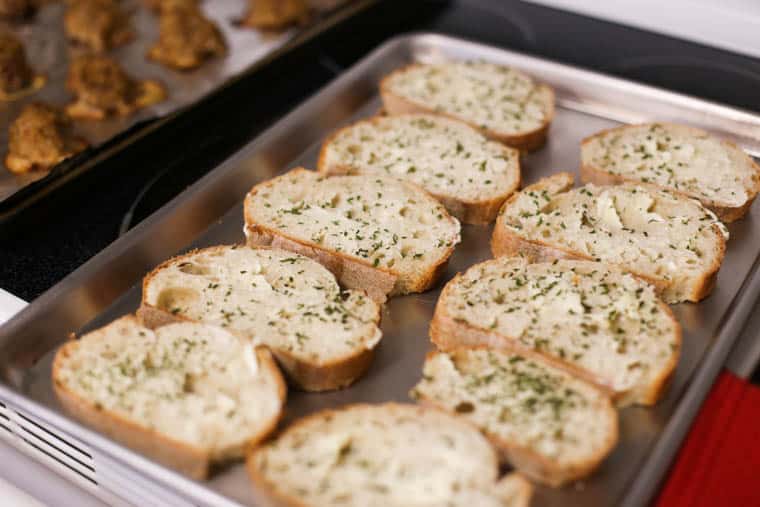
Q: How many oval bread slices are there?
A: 10